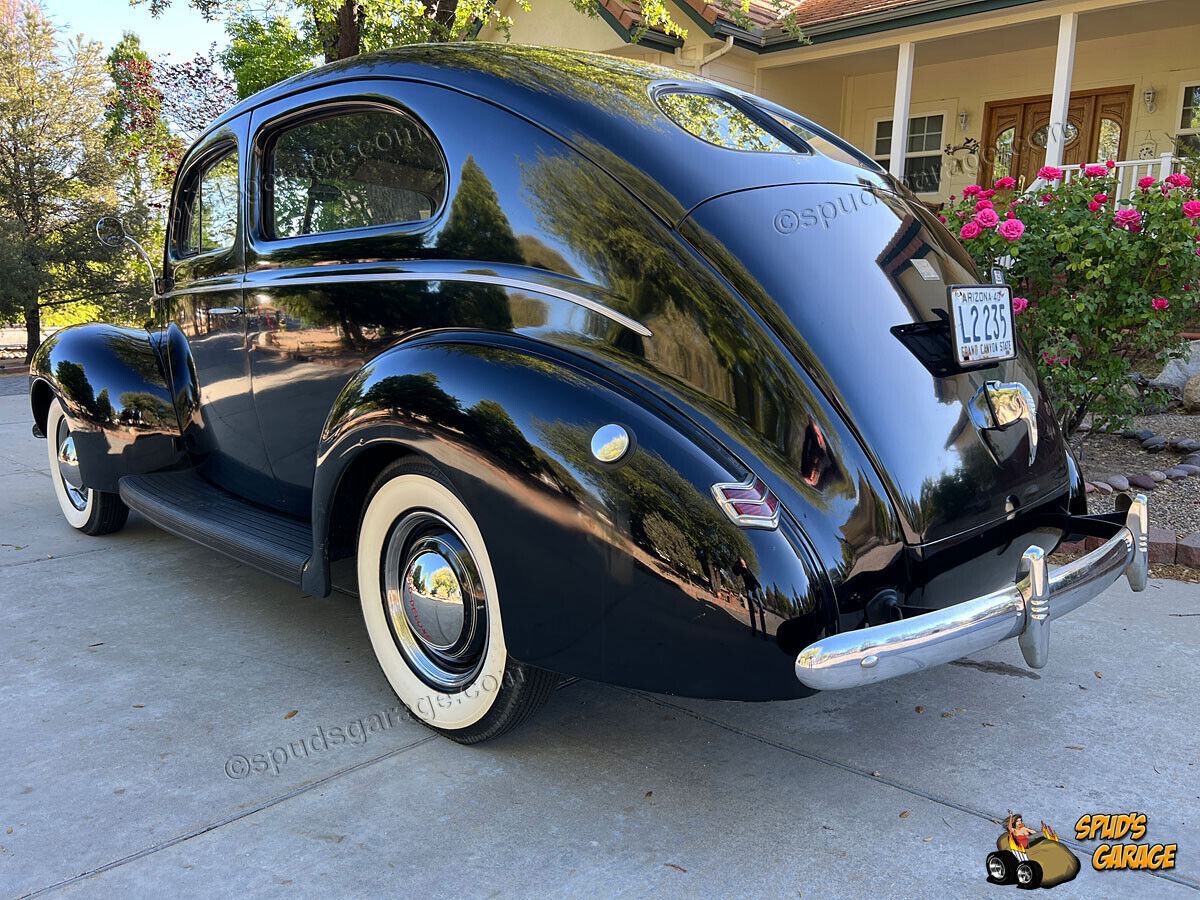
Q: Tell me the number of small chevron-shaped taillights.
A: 1